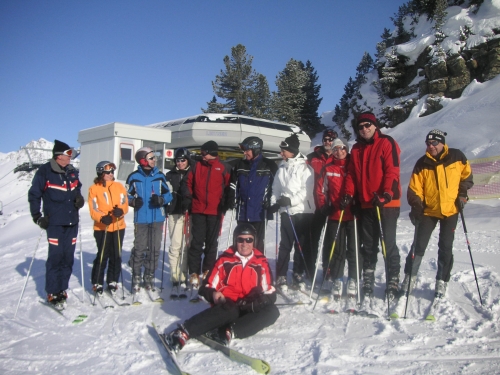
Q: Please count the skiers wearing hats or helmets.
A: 12